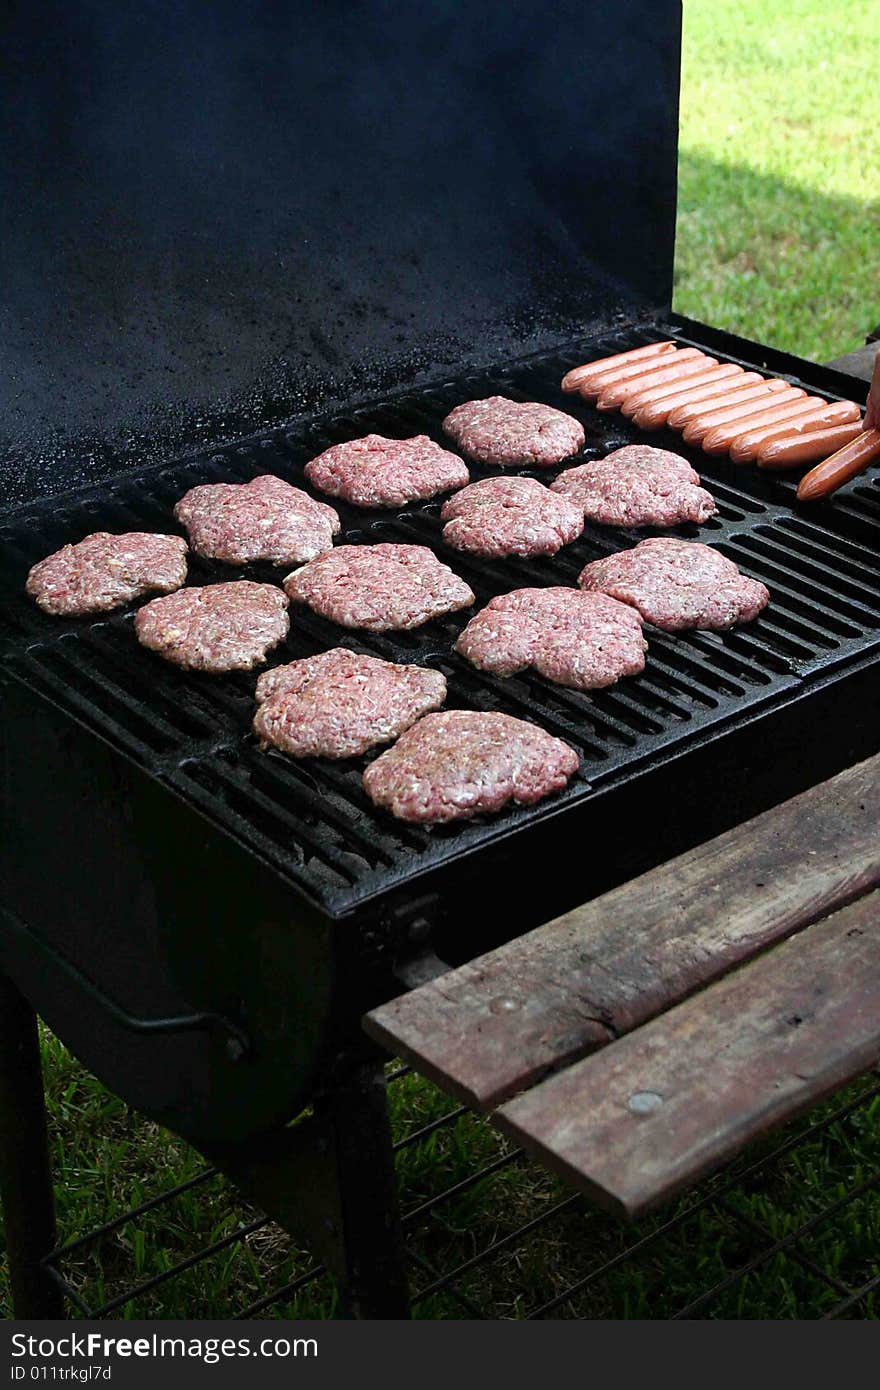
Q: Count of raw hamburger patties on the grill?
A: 12